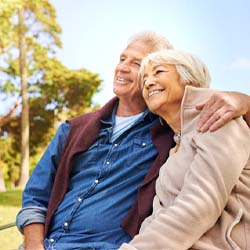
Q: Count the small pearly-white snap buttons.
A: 7